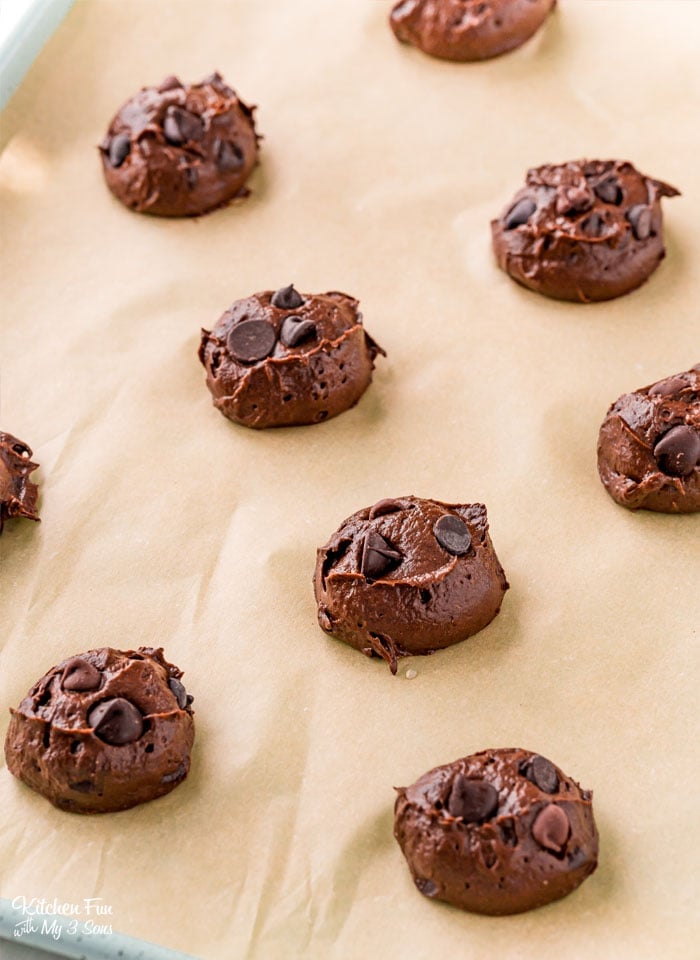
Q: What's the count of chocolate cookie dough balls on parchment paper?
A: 9